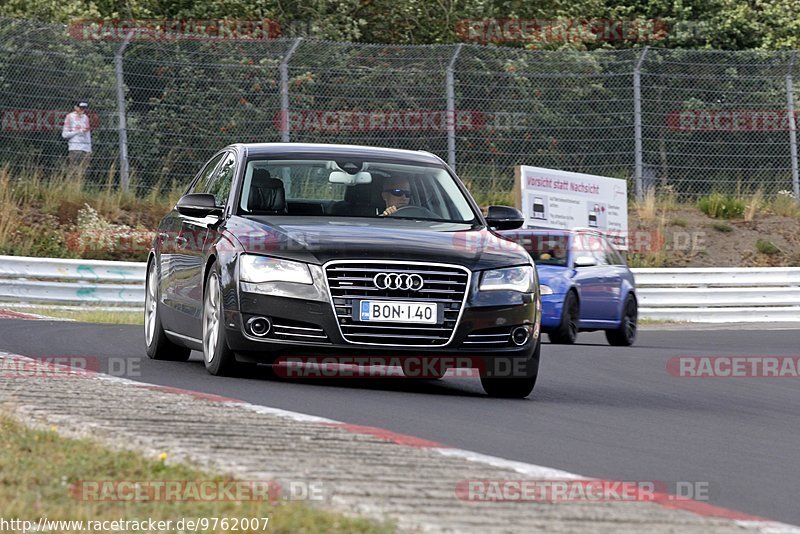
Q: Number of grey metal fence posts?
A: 5